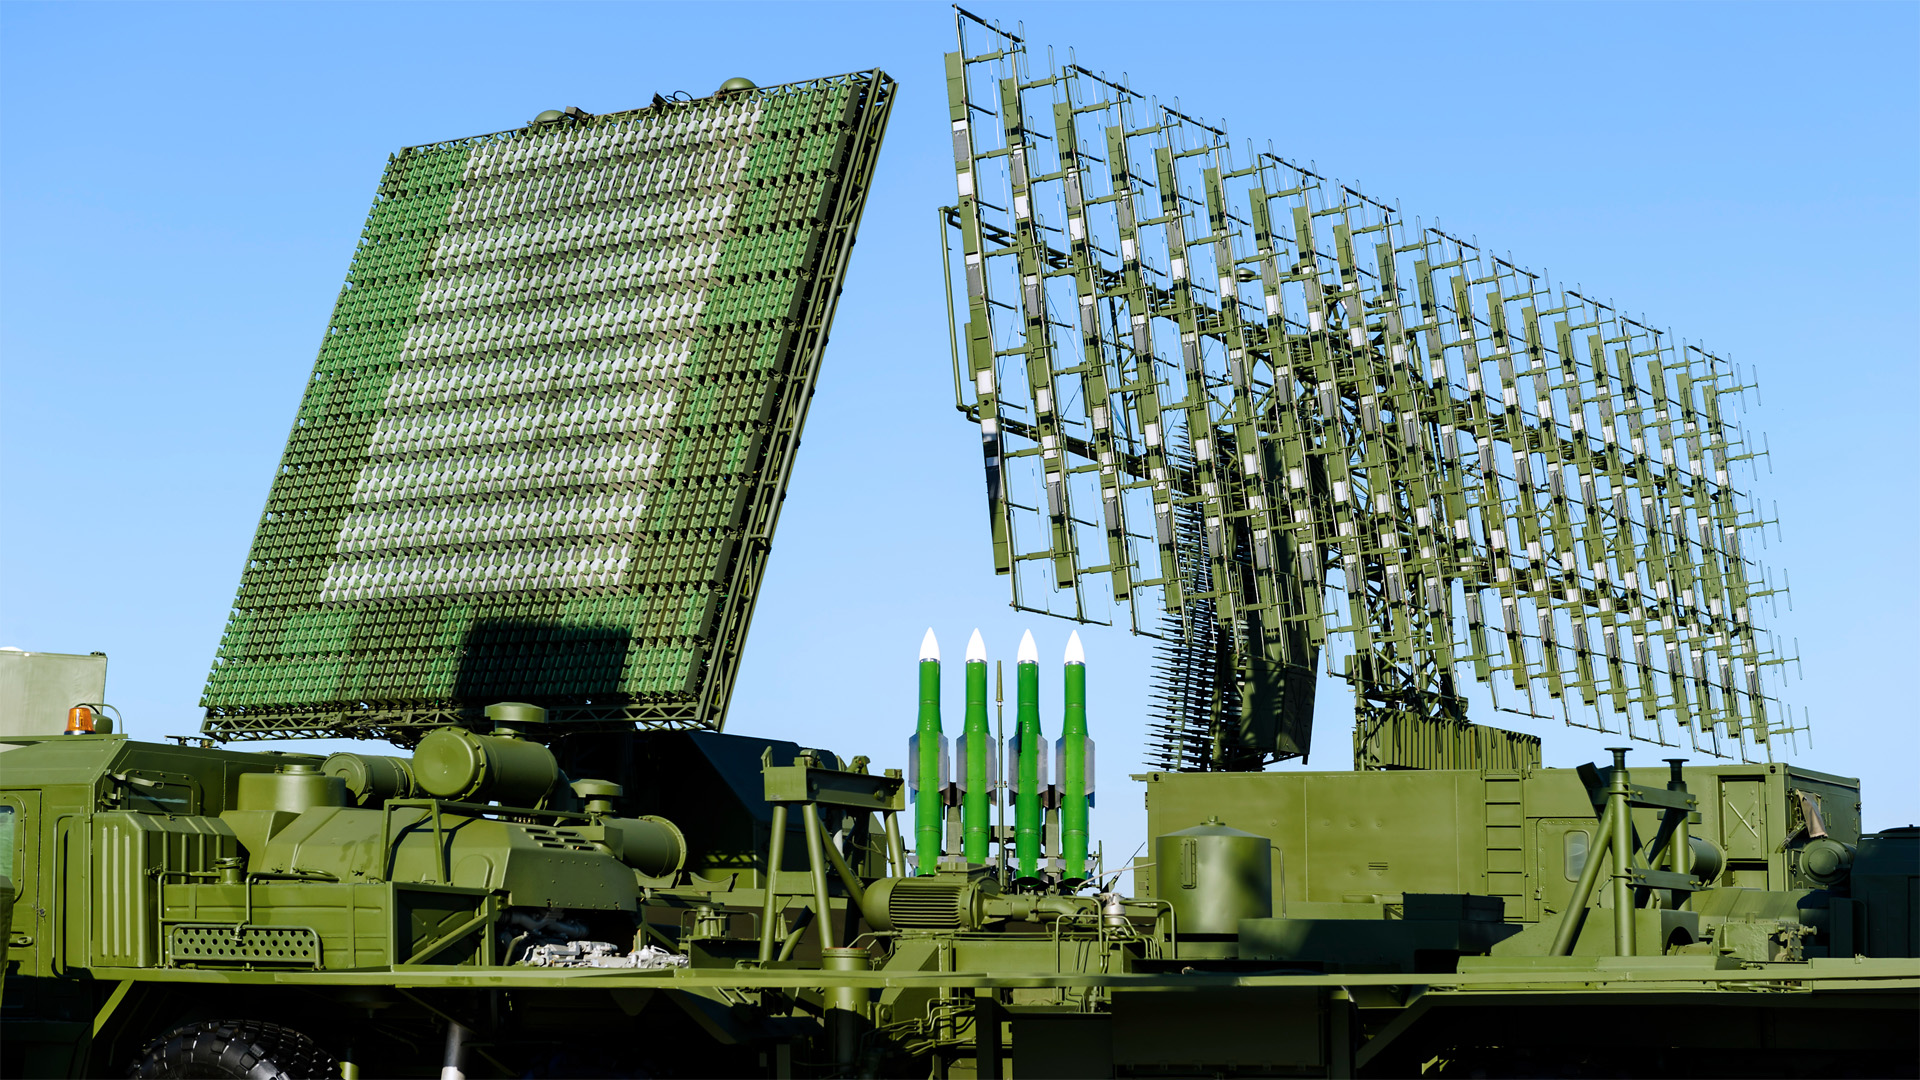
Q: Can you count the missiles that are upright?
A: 4